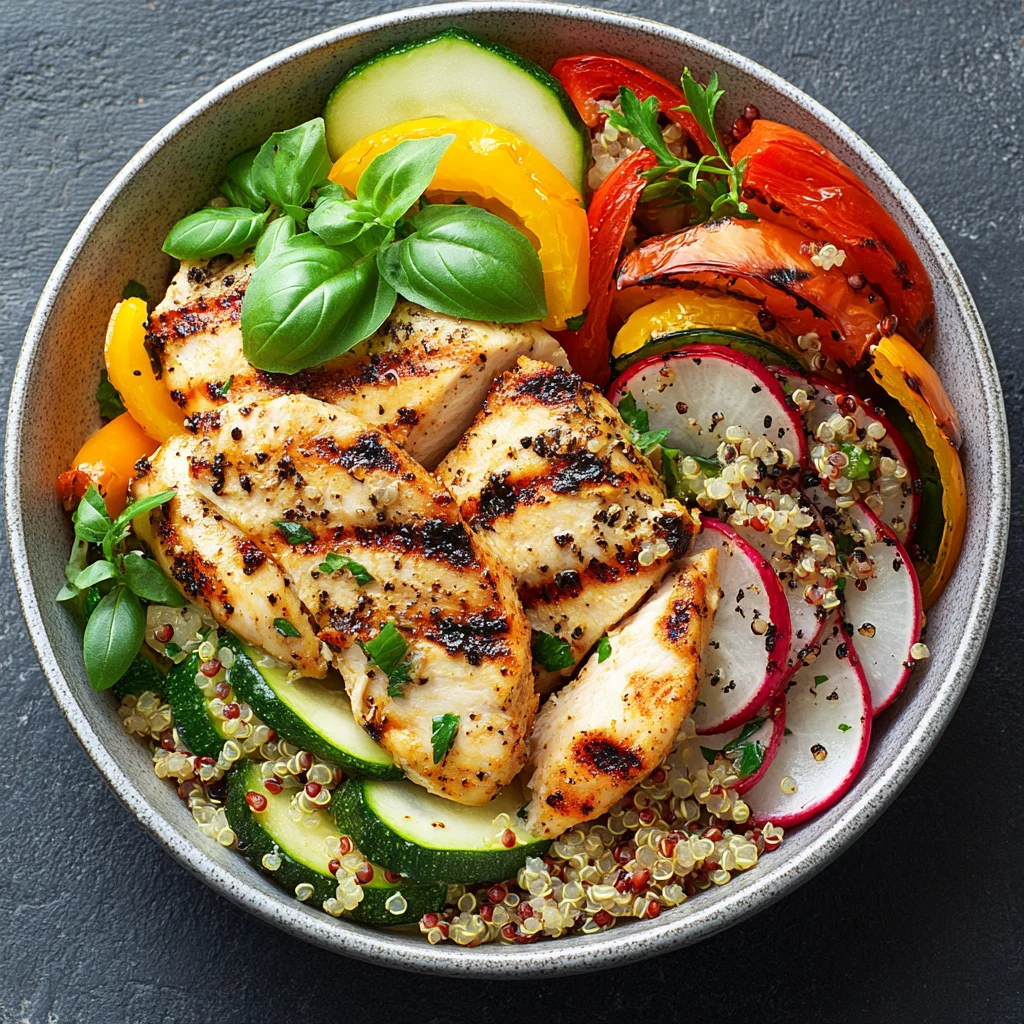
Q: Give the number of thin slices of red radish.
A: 7